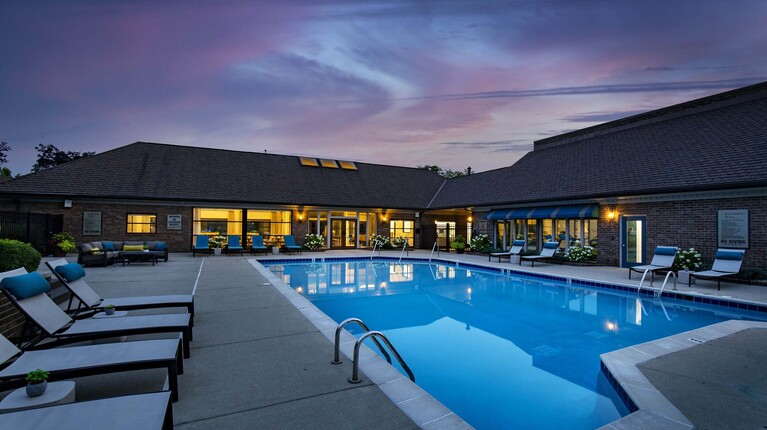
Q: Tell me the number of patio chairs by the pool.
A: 12